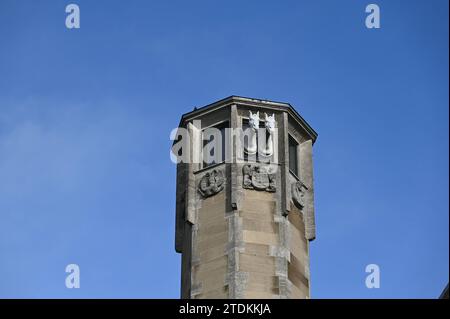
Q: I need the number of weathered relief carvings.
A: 3